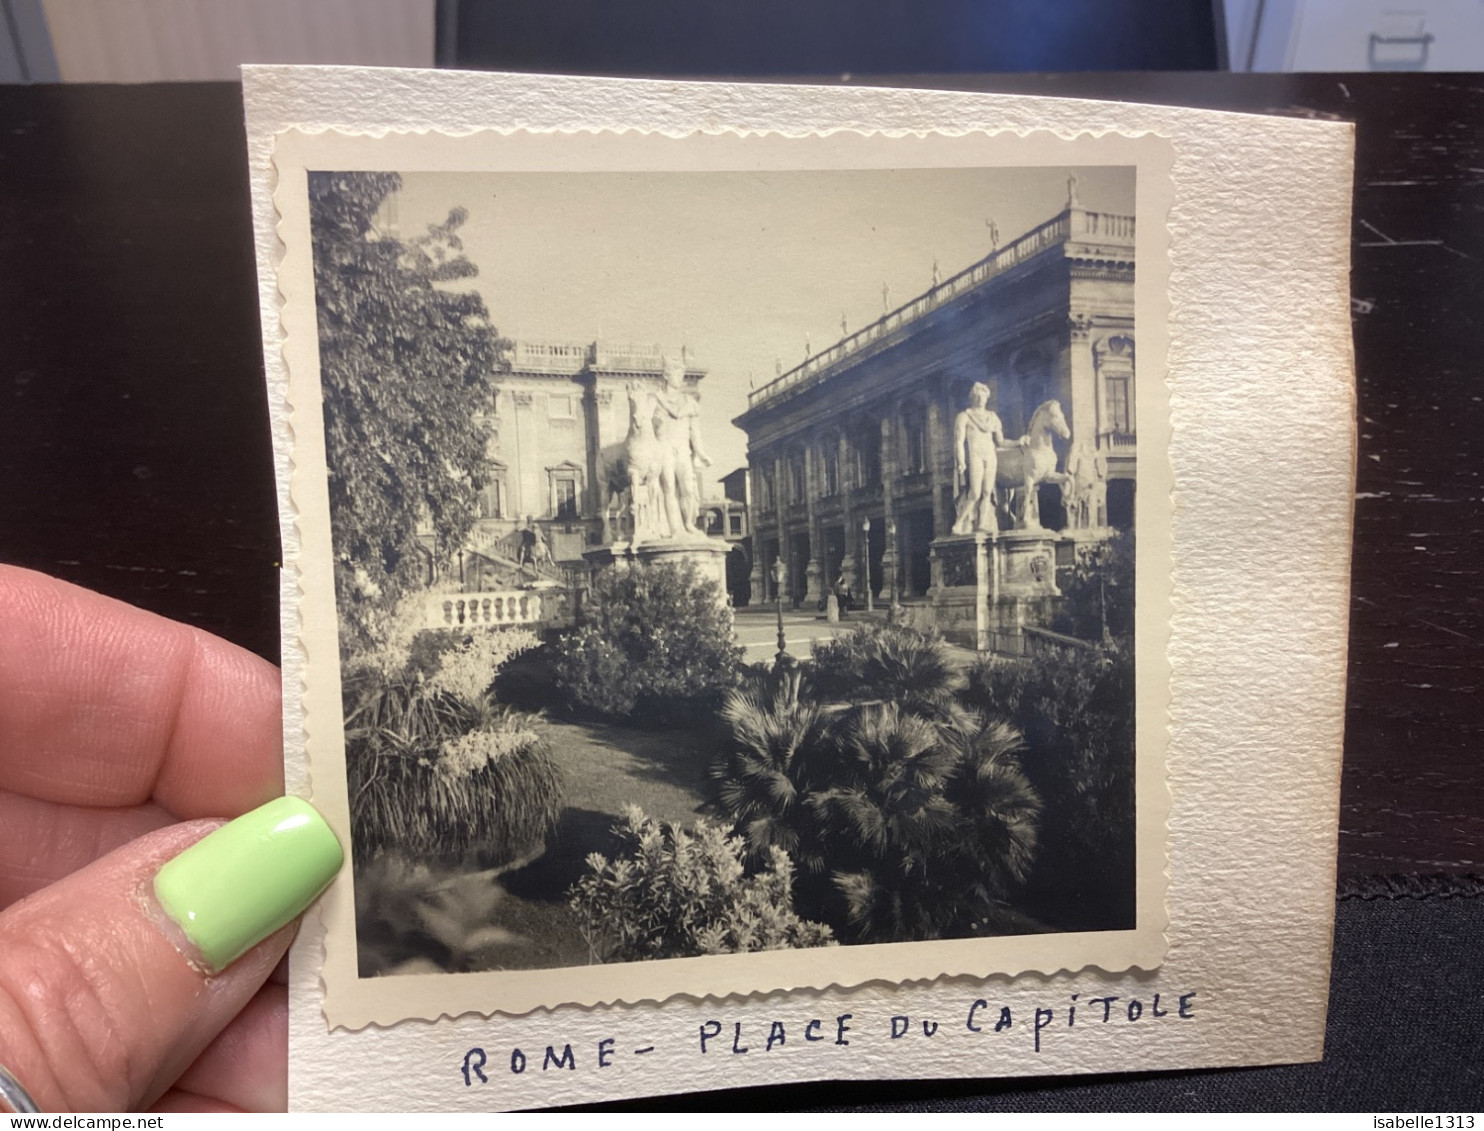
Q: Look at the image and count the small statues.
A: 8